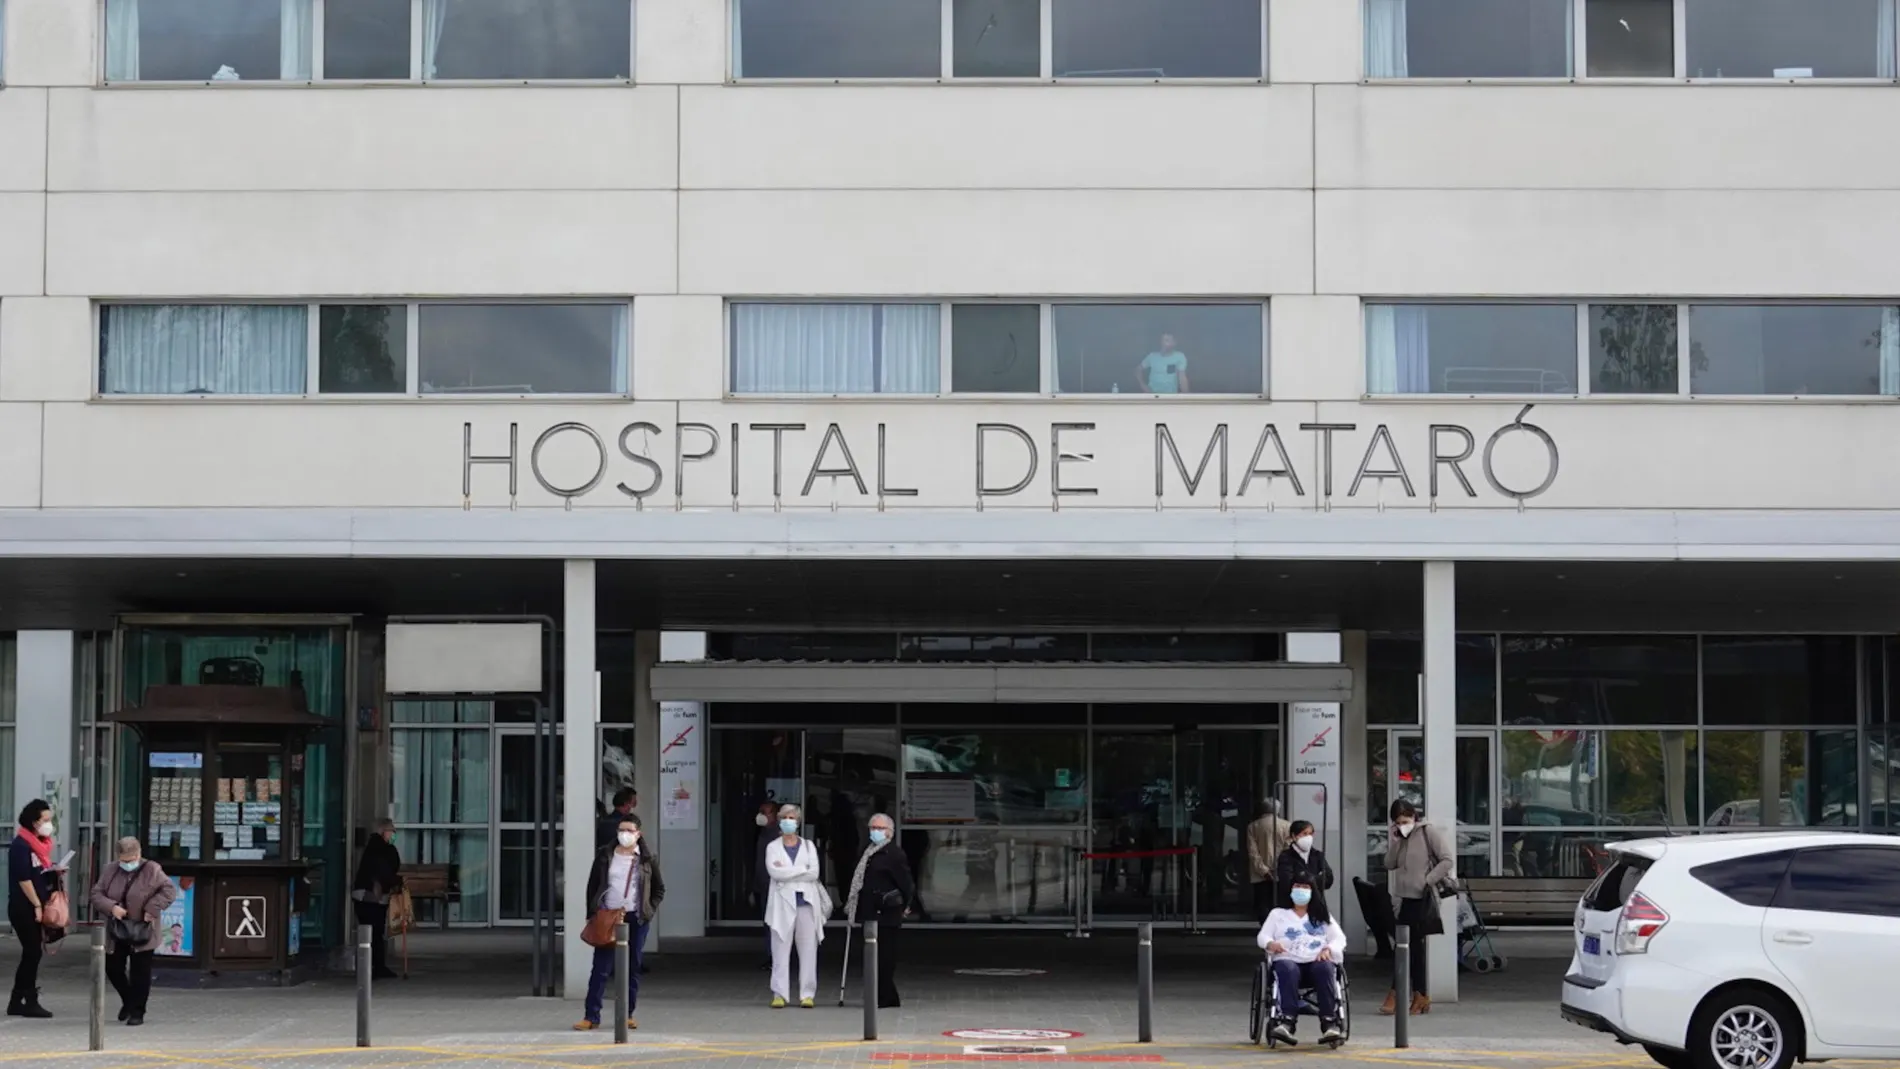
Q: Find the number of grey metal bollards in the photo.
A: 6